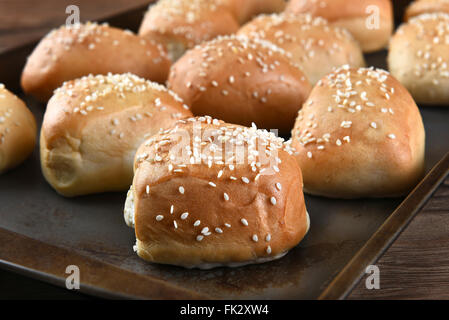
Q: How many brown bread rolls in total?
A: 12